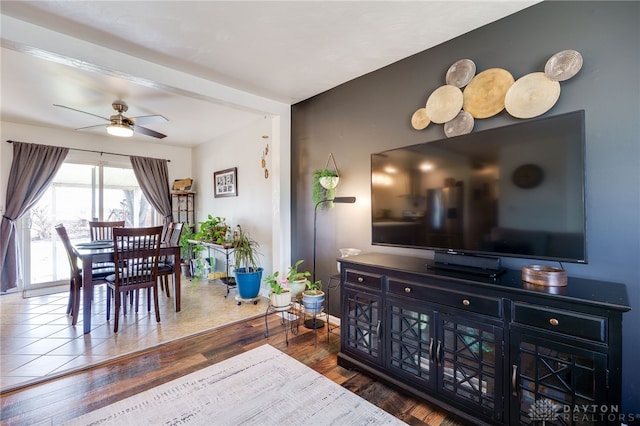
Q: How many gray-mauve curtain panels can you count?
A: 2